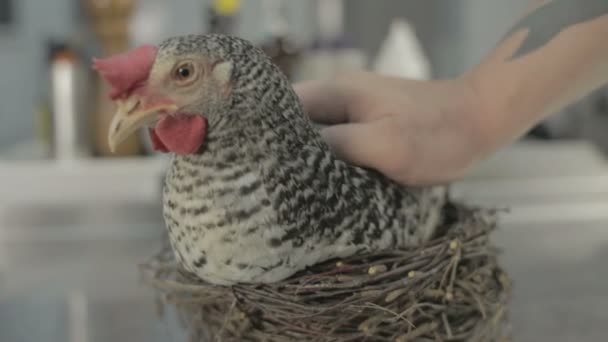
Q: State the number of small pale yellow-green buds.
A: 4